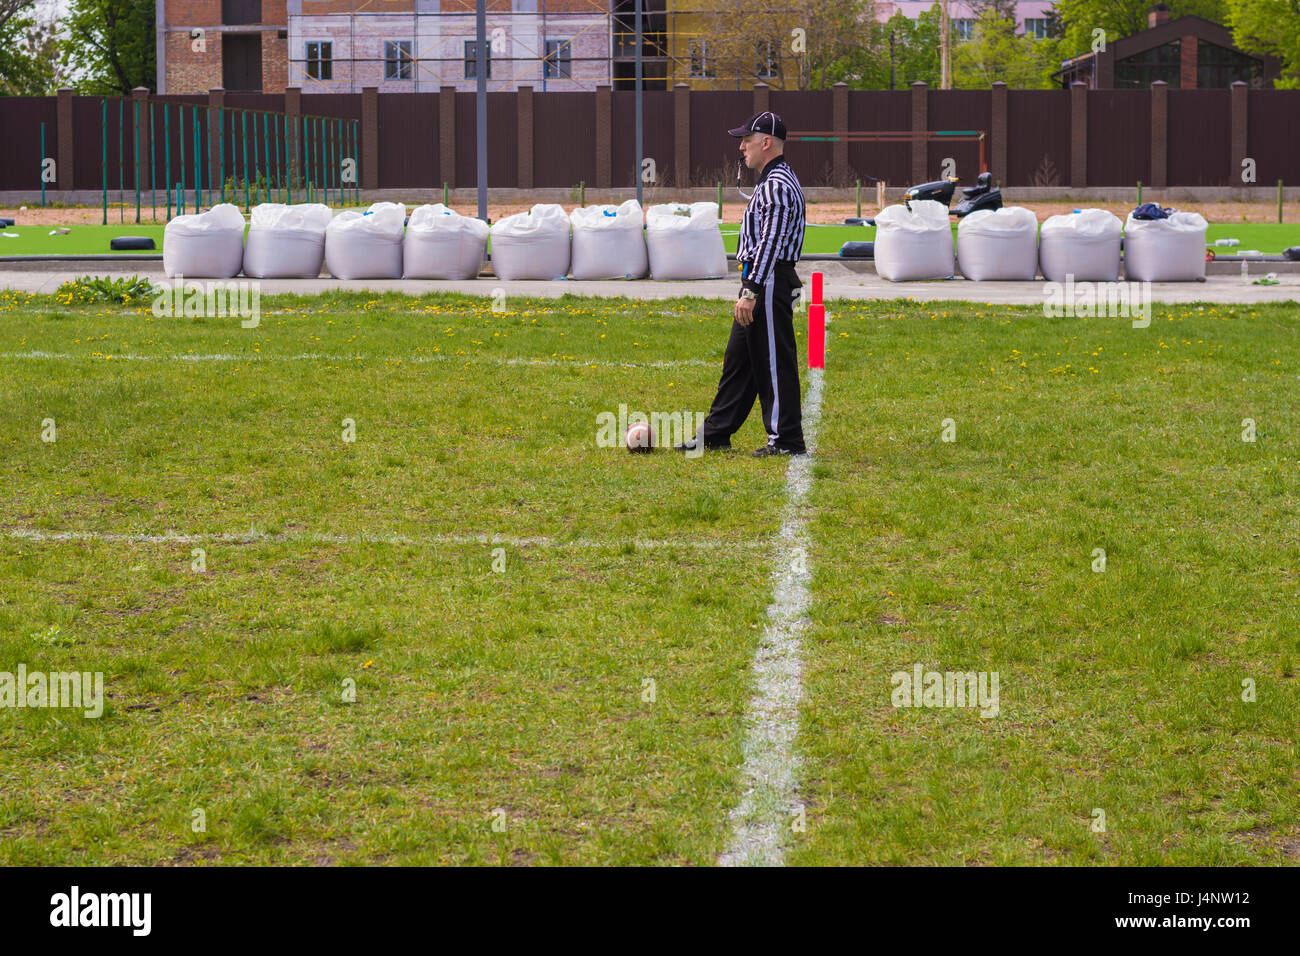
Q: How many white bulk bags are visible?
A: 11